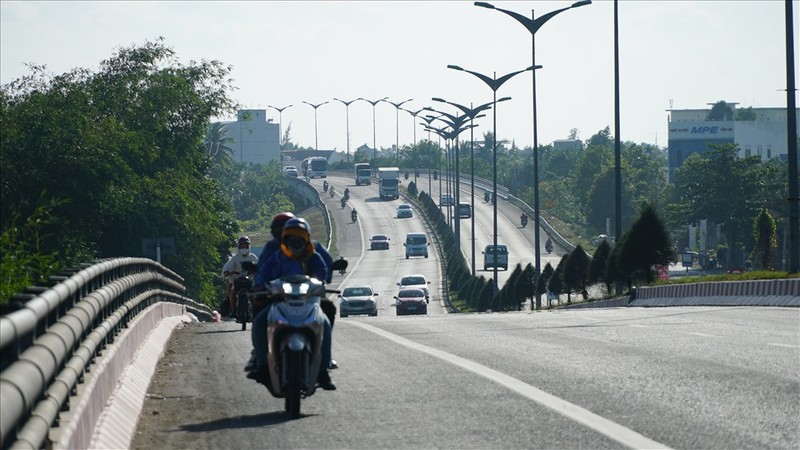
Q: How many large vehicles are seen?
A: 3